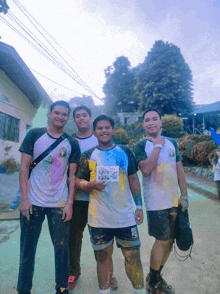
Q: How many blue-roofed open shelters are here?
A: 1